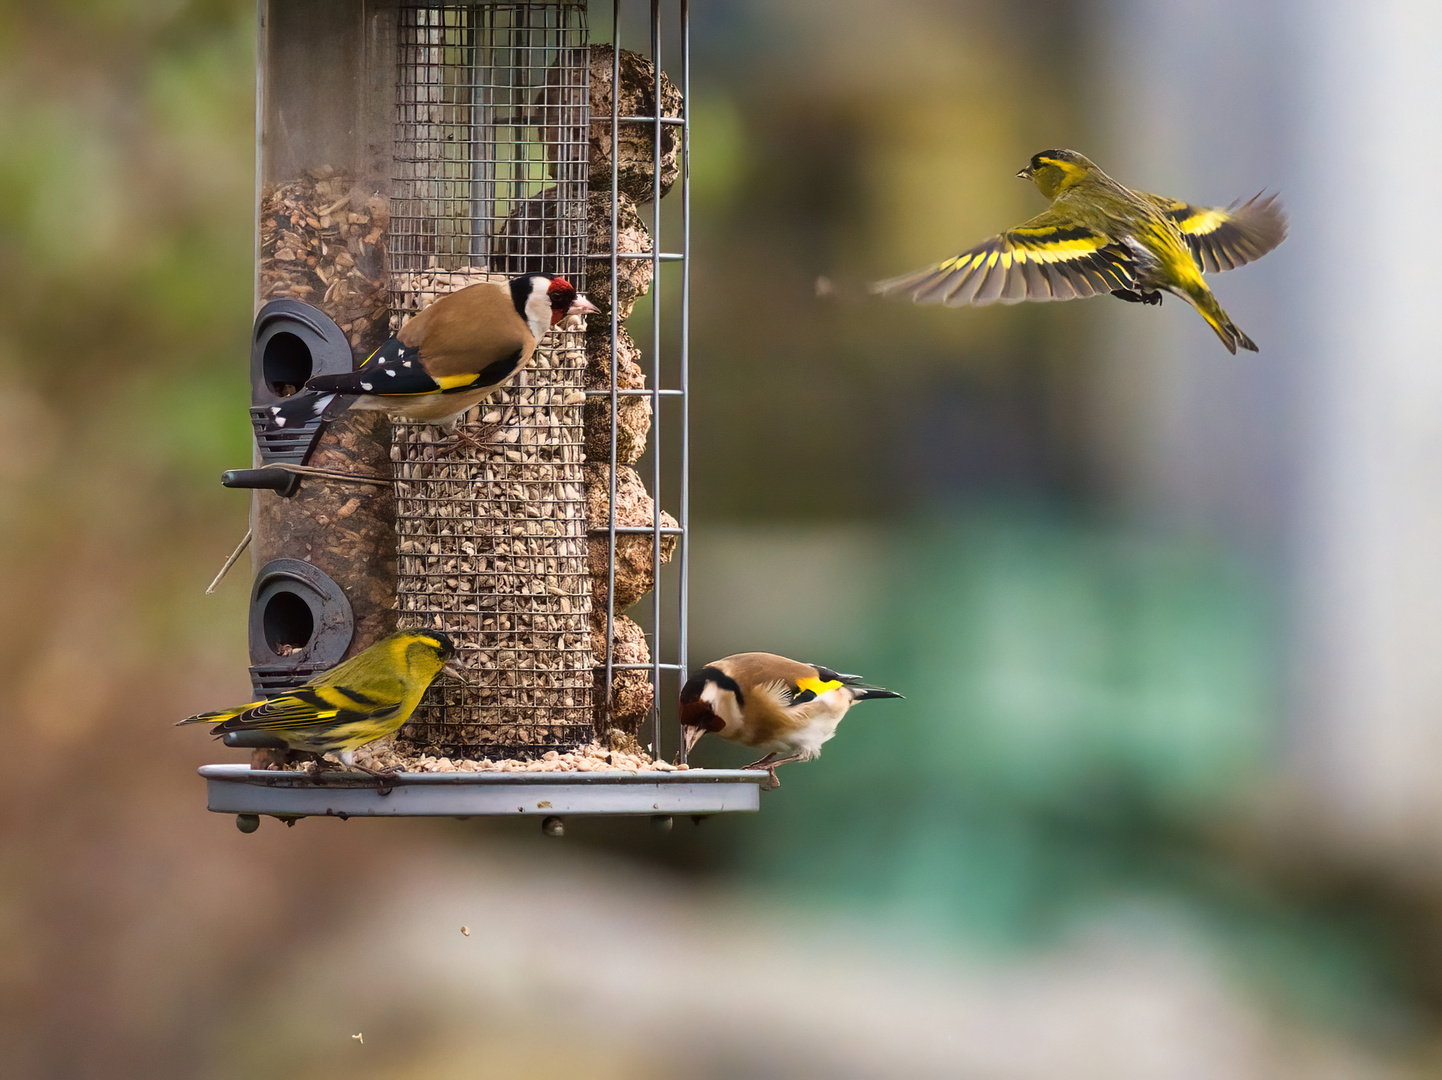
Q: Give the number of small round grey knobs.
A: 3